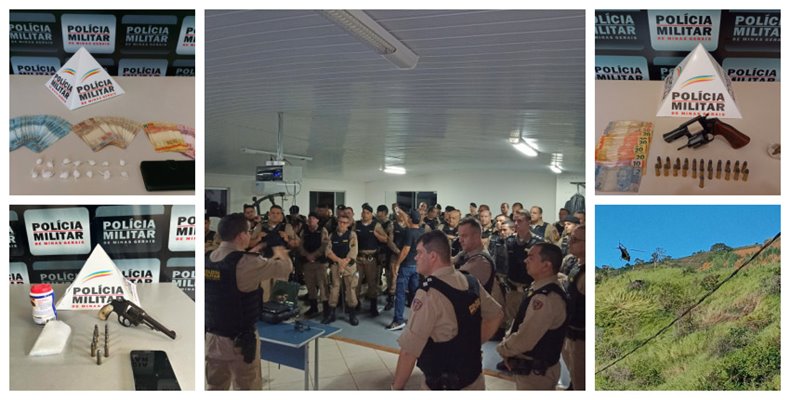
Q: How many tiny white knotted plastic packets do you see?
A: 14